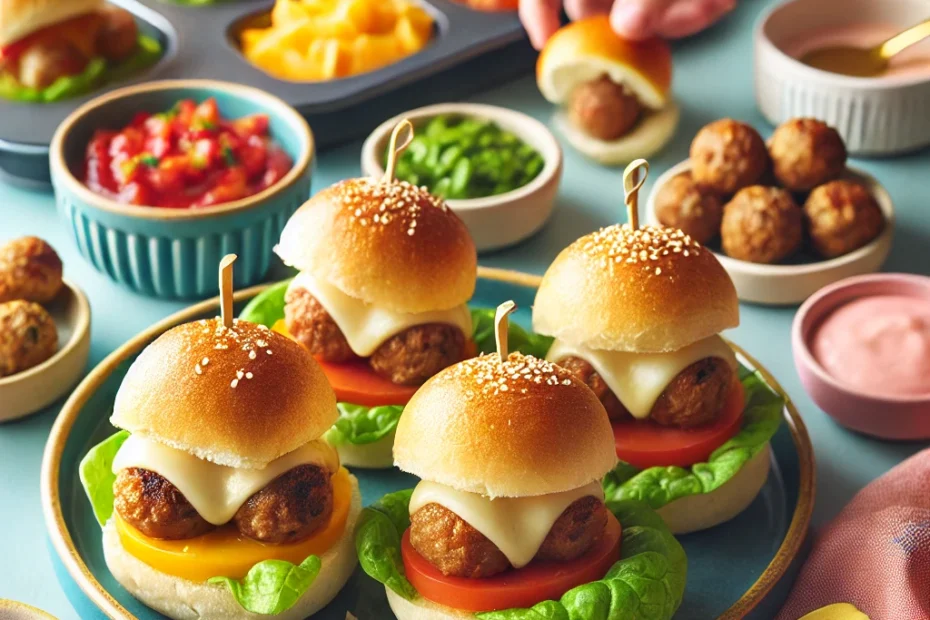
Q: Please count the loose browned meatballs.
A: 7